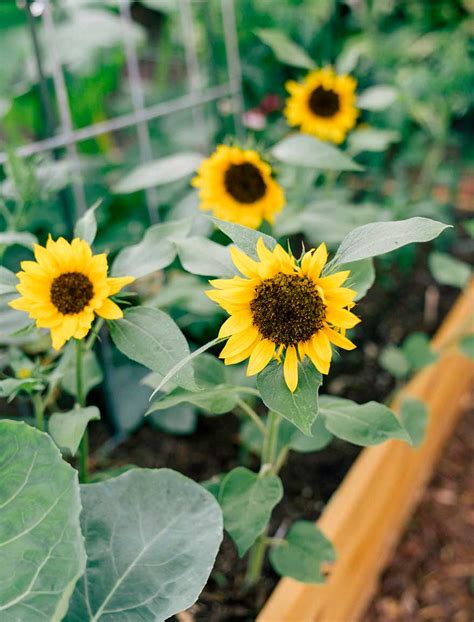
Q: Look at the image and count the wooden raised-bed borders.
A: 1